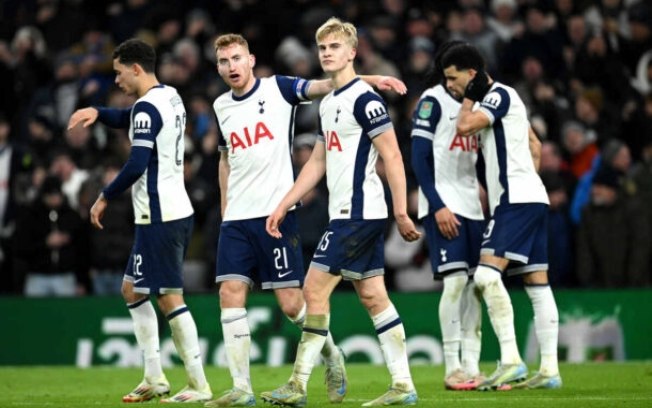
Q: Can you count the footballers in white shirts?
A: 5